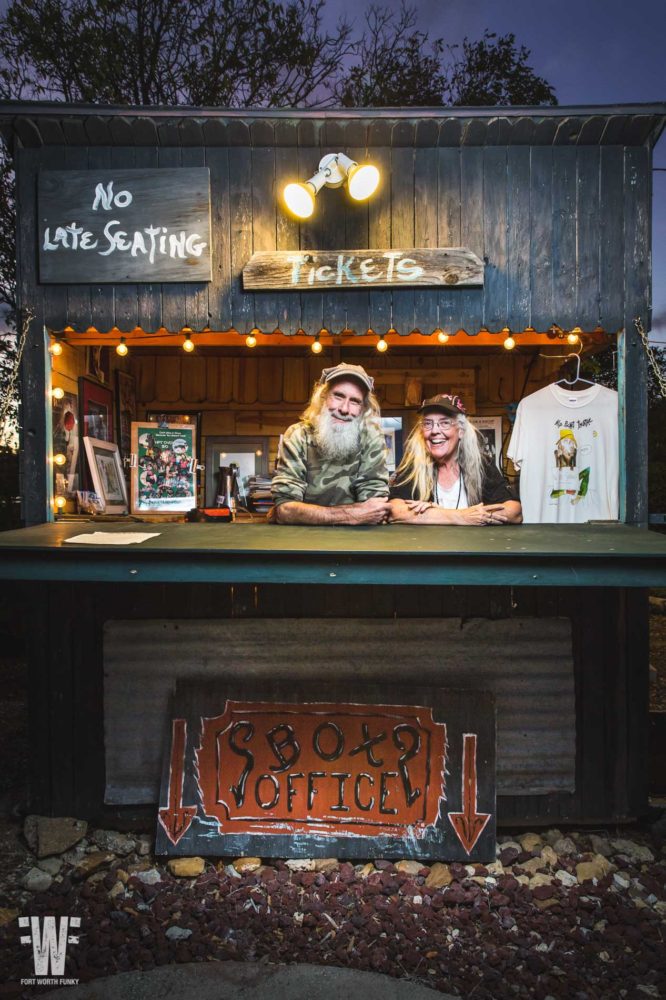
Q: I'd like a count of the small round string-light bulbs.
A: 12